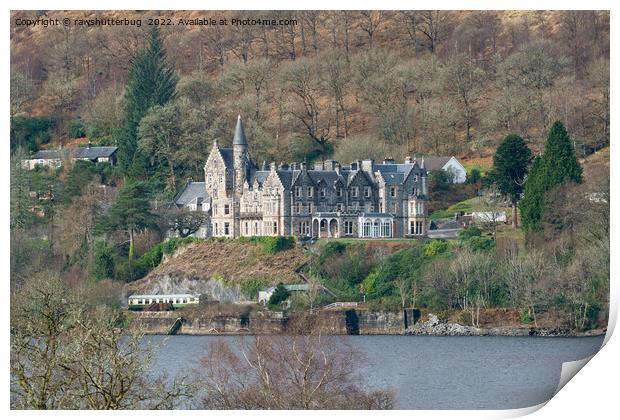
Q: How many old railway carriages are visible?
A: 1